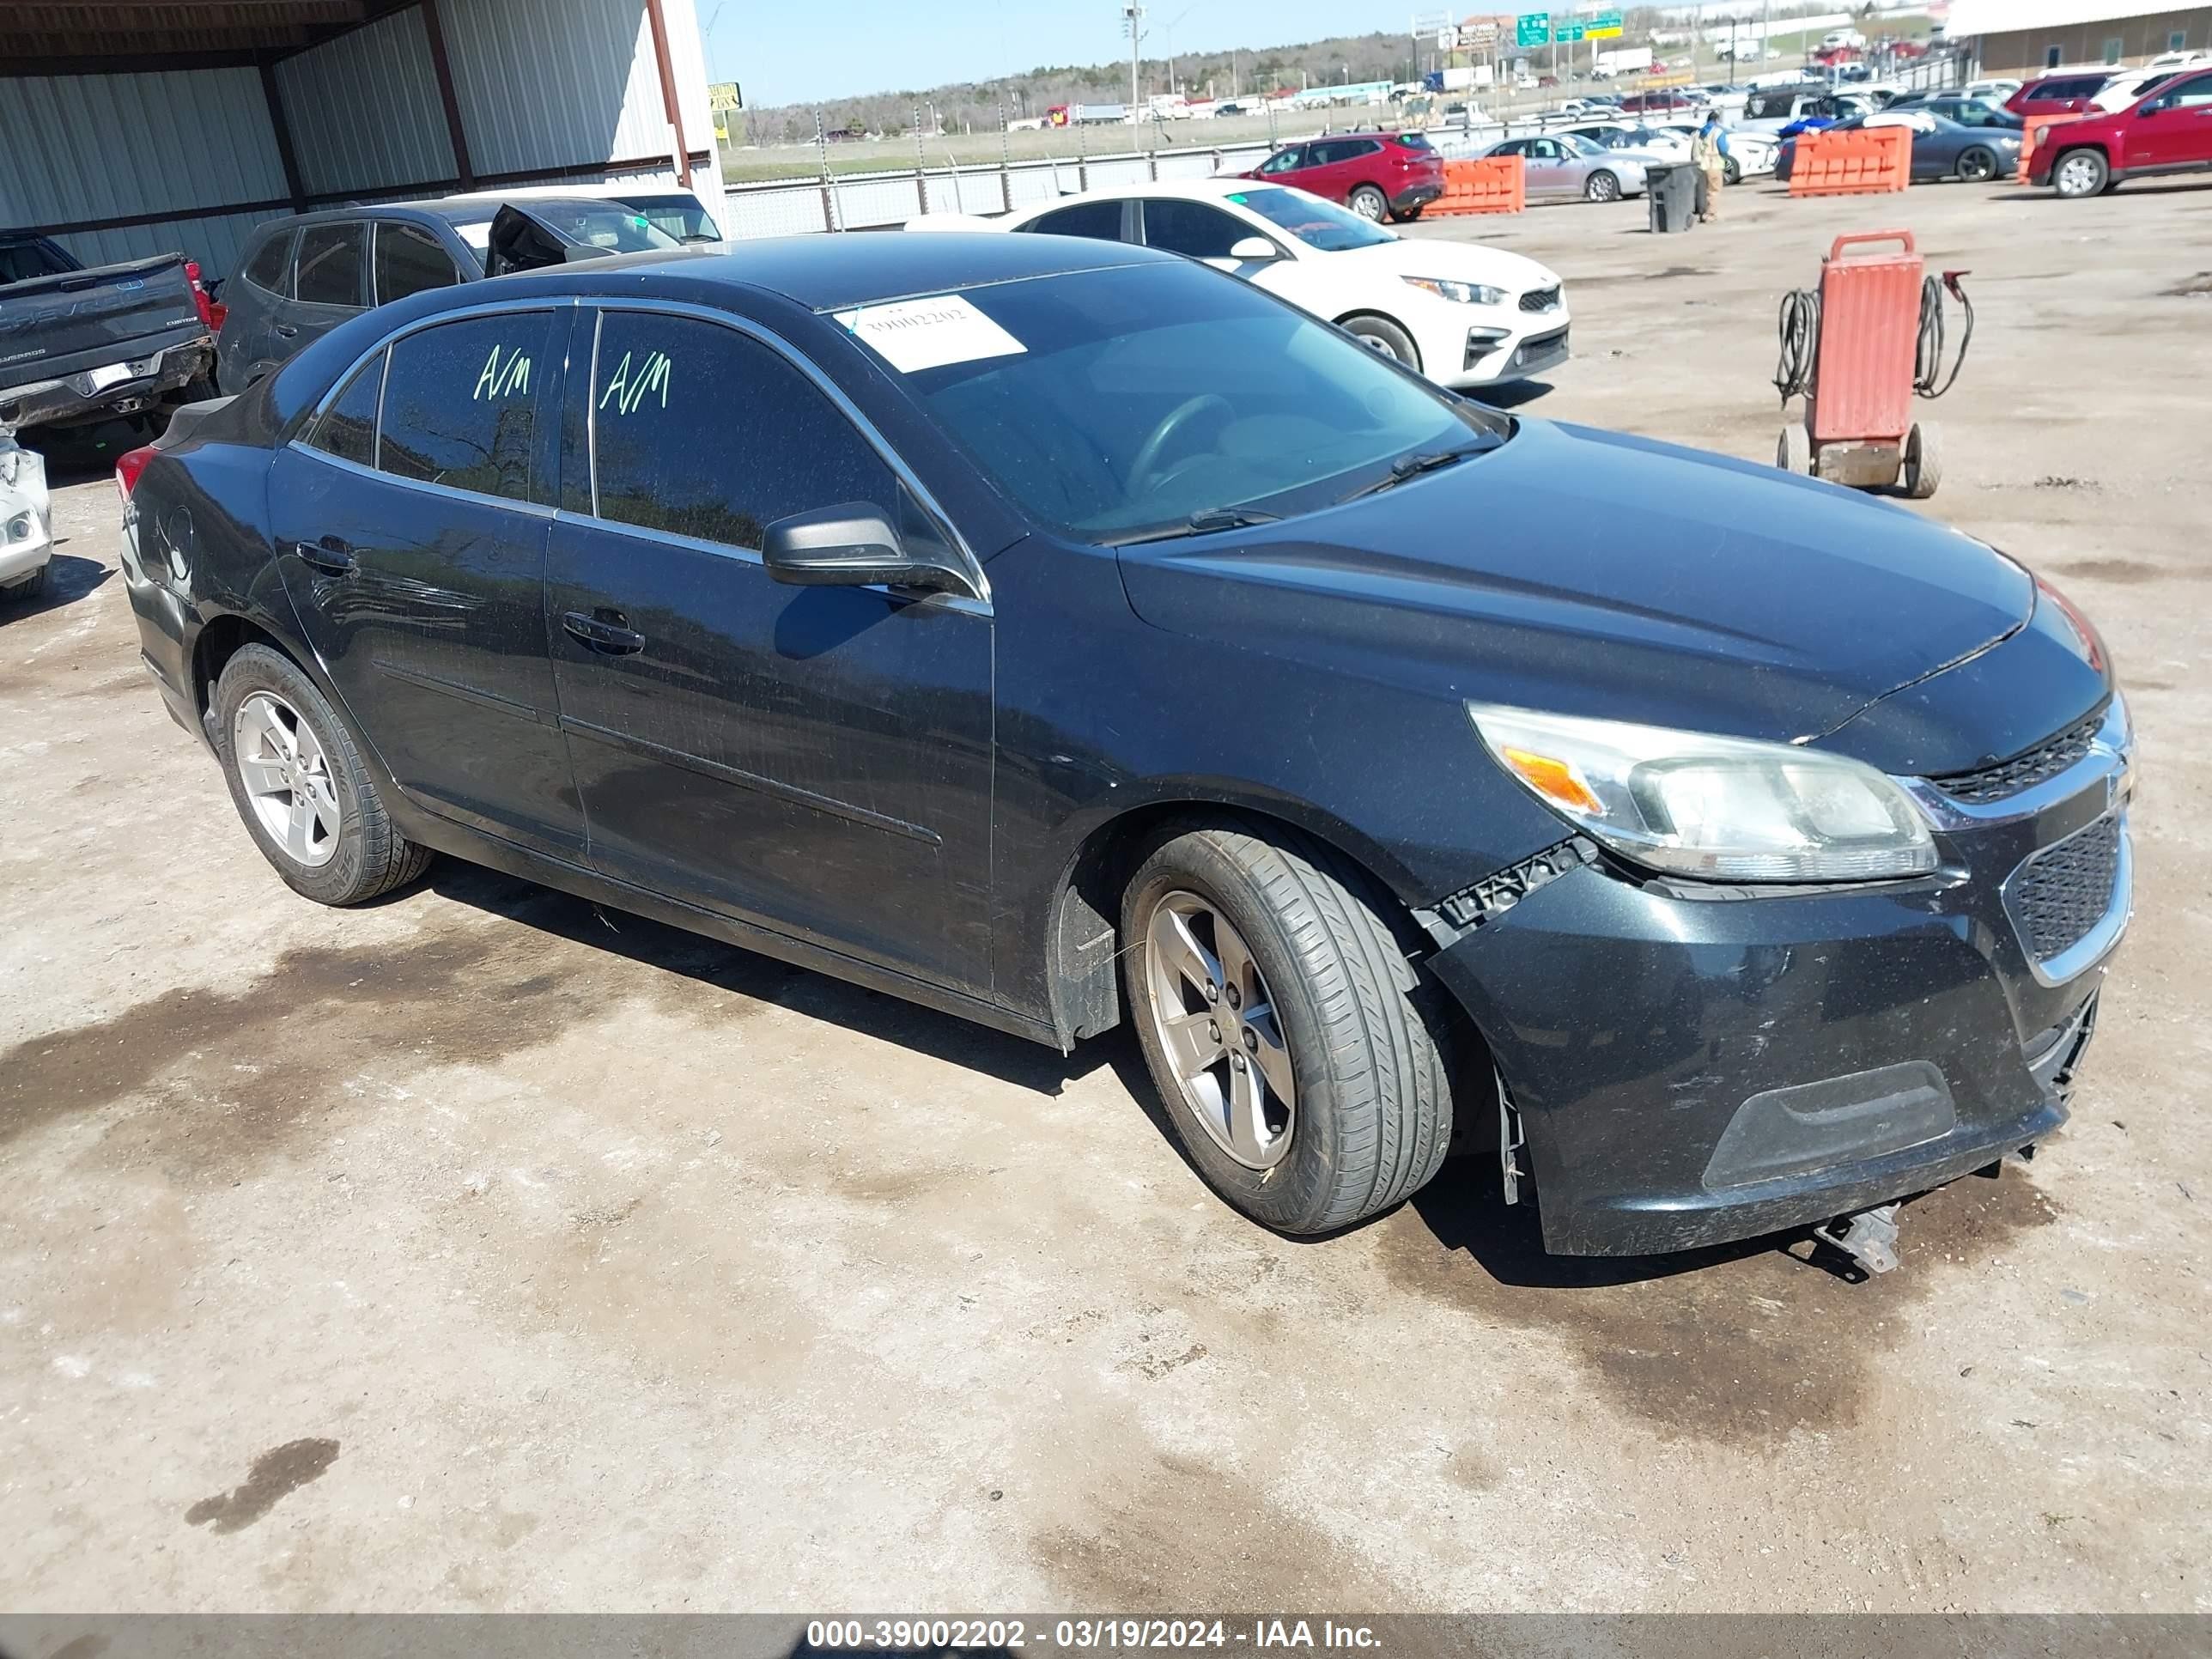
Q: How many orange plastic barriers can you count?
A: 3